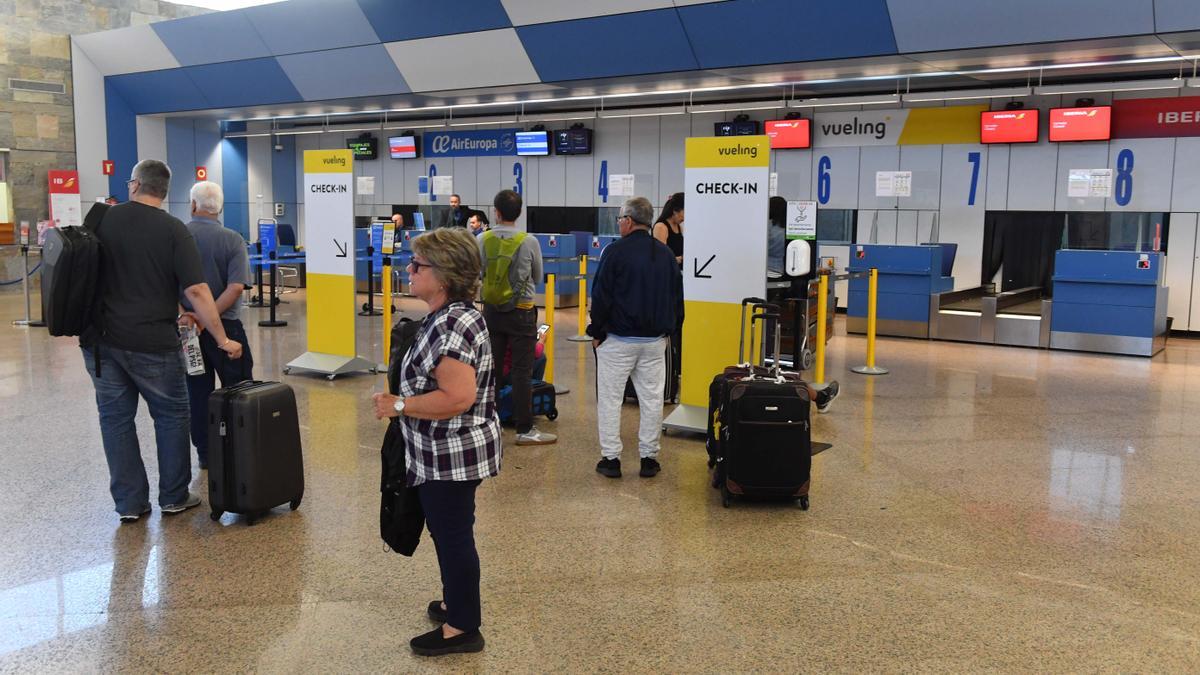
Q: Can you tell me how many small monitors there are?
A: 8